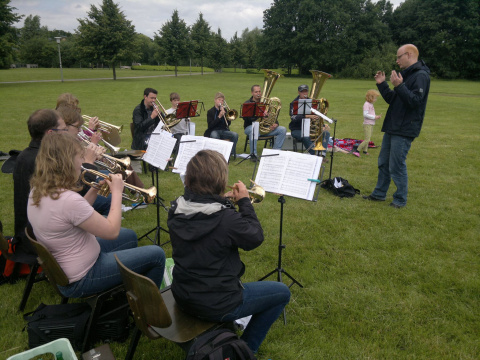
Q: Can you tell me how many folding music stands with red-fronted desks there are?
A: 3